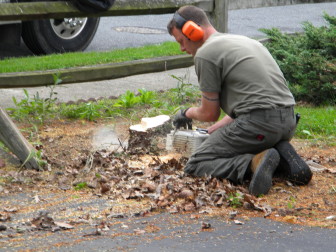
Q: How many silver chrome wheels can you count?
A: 1